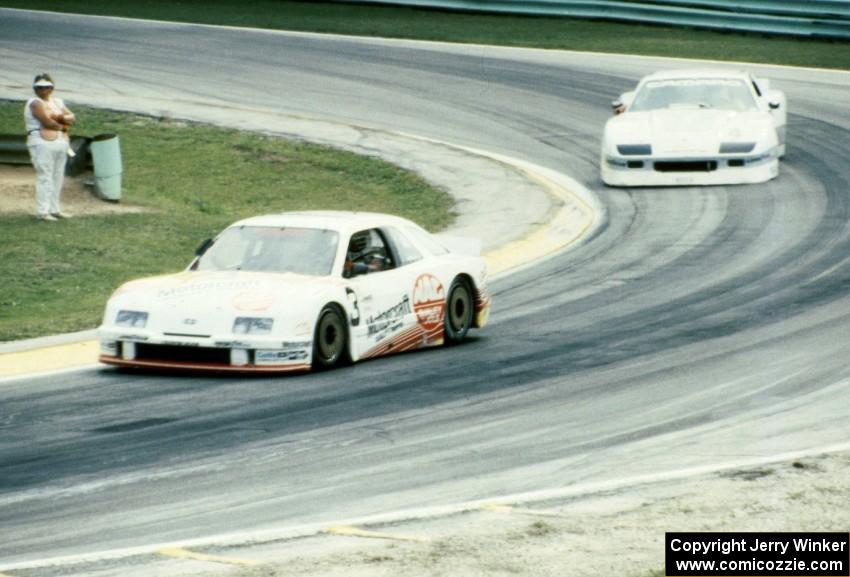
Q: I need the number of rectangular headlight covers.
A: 4